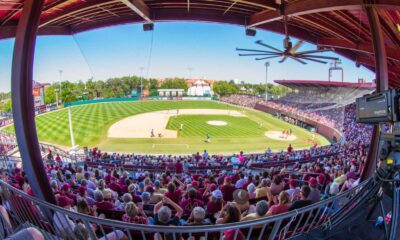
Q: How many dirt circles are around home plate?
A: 1